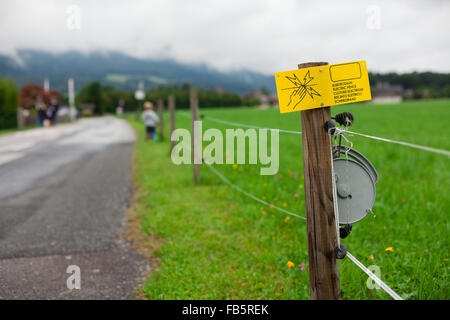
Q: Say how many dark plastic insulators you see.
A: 4